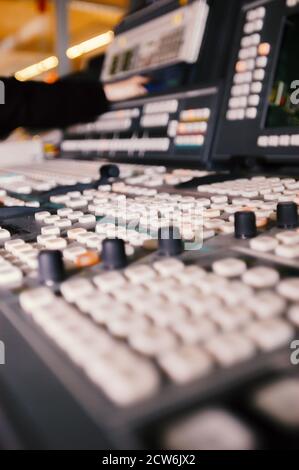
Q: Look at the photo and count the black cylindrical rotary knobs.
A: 5